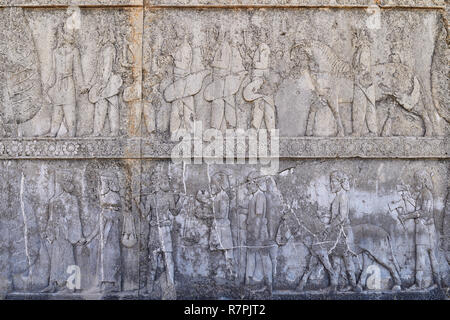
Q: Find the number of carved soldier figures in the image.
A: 14